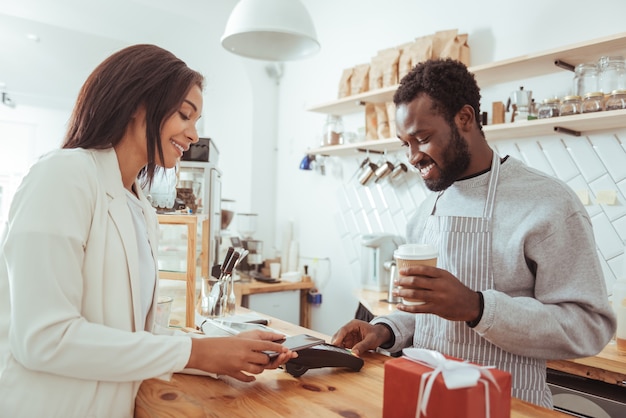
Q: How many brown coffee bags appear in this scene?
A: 11